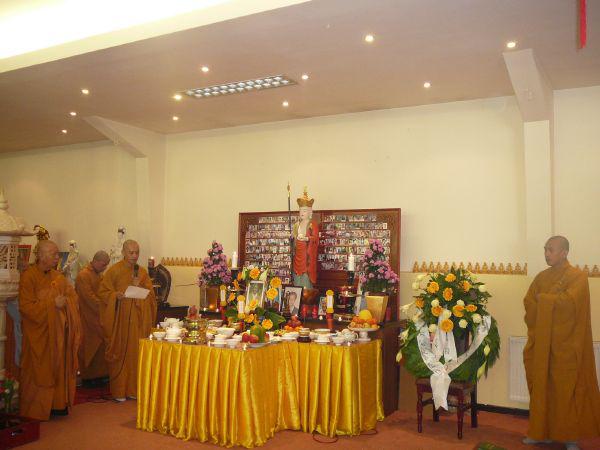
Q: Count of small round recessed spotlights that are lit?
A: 11